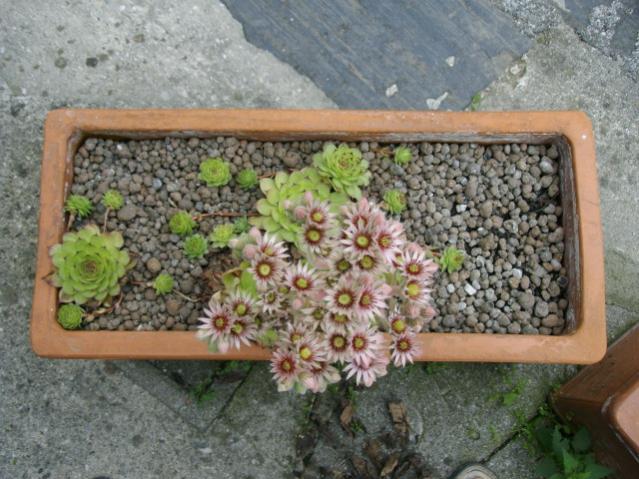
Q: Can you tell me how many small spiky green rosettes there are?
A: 13